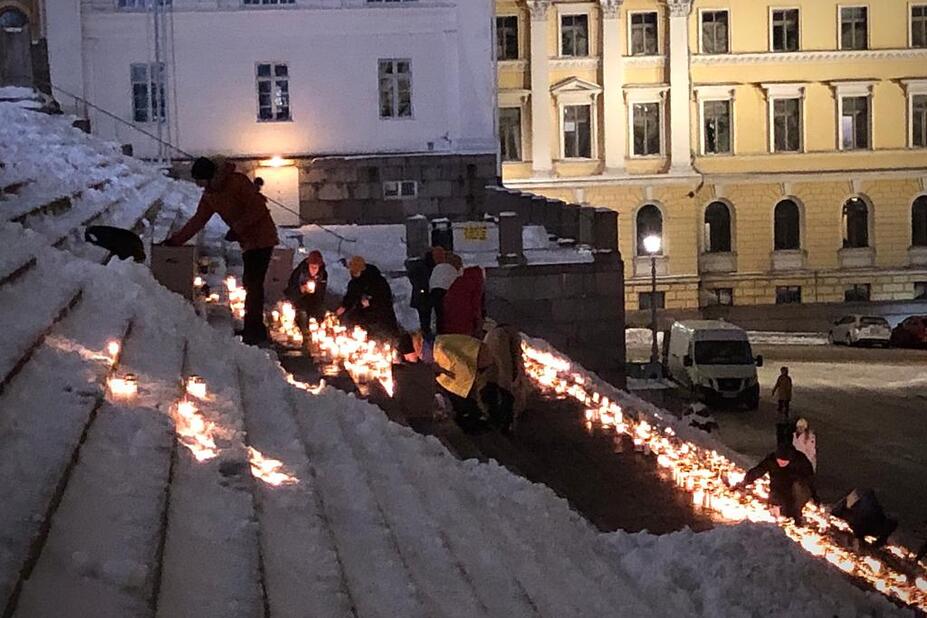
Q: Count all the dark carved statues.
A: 0